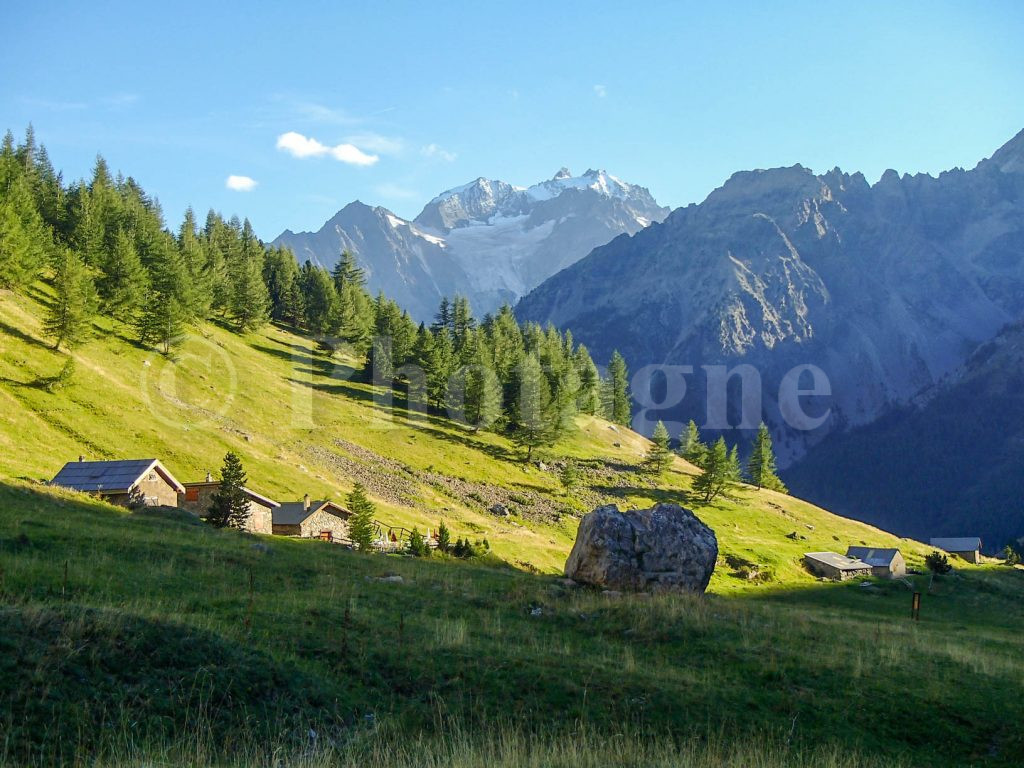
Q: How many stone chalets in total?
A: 6